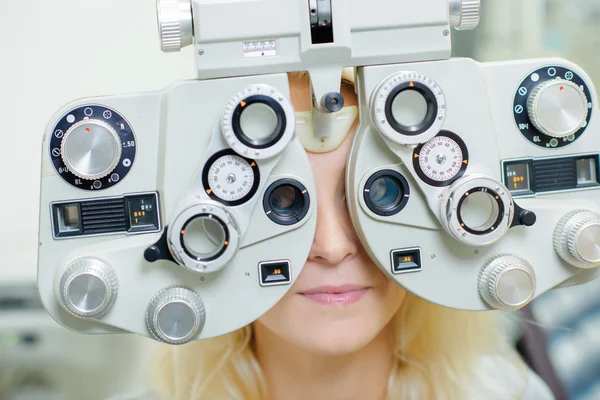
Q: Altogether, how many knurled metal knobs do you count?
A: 8